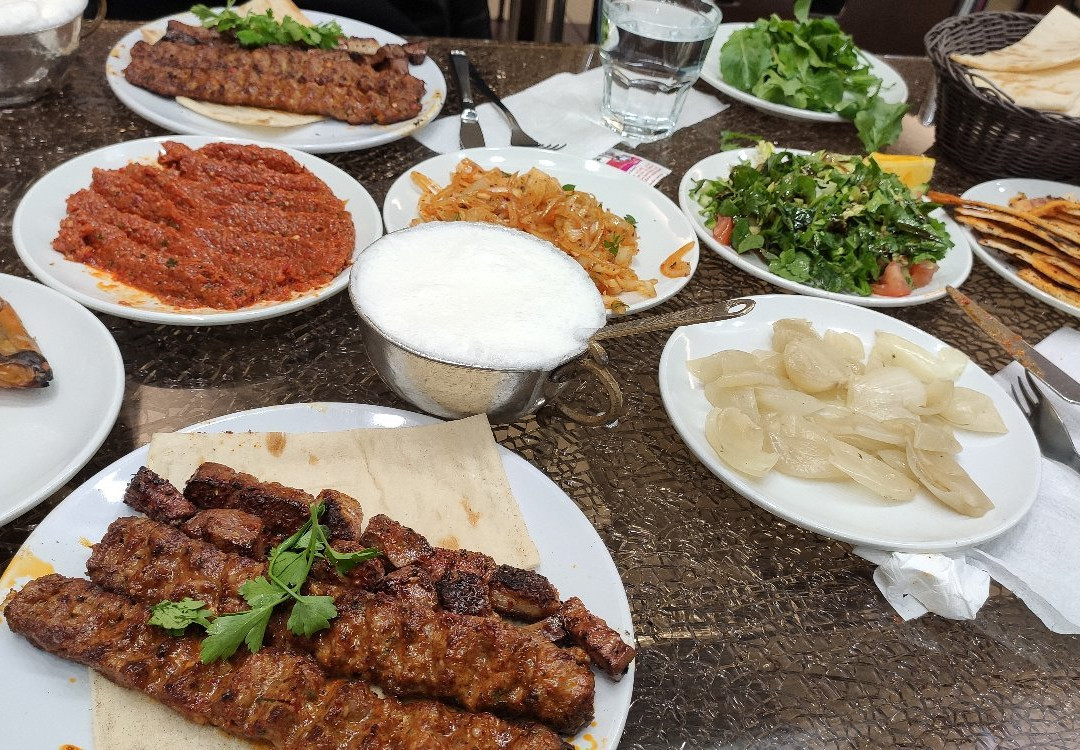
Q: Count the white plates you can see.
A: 9